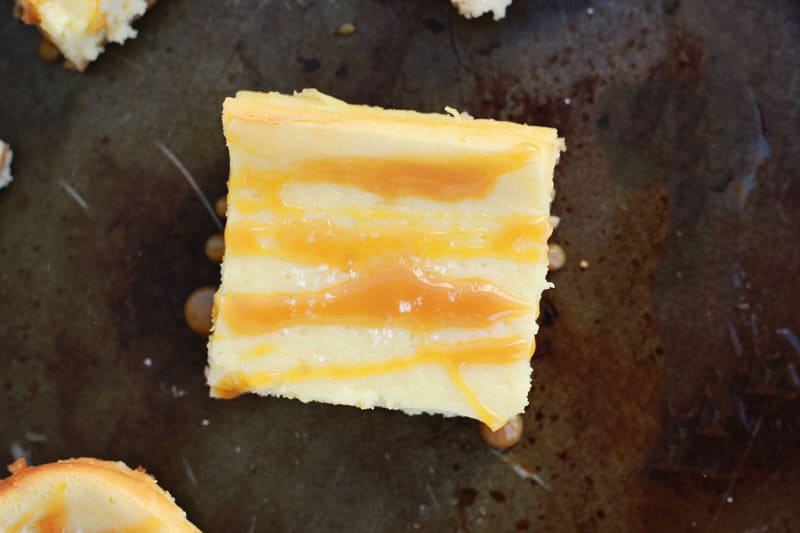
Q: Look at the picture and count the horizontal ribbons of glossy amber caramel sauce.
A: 4